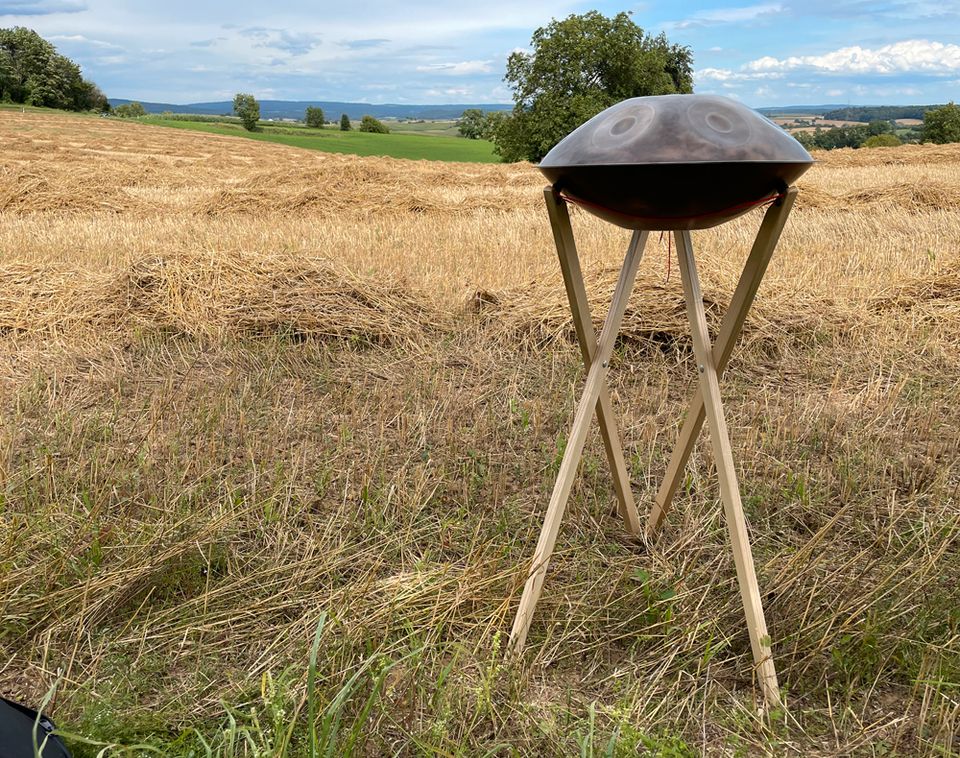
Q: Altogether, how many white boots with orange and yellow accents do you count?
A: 0